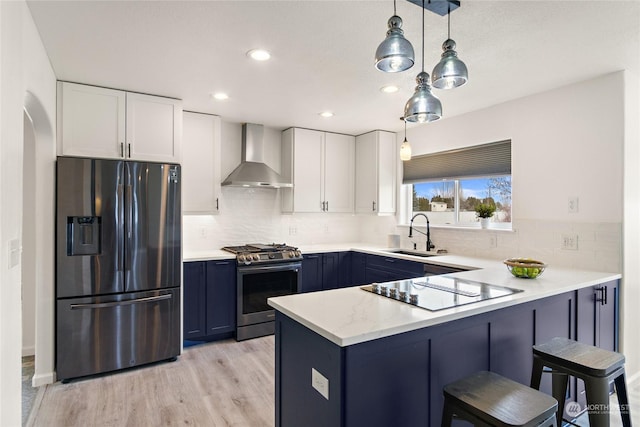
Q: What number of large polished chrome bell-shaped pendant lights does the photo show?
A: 3